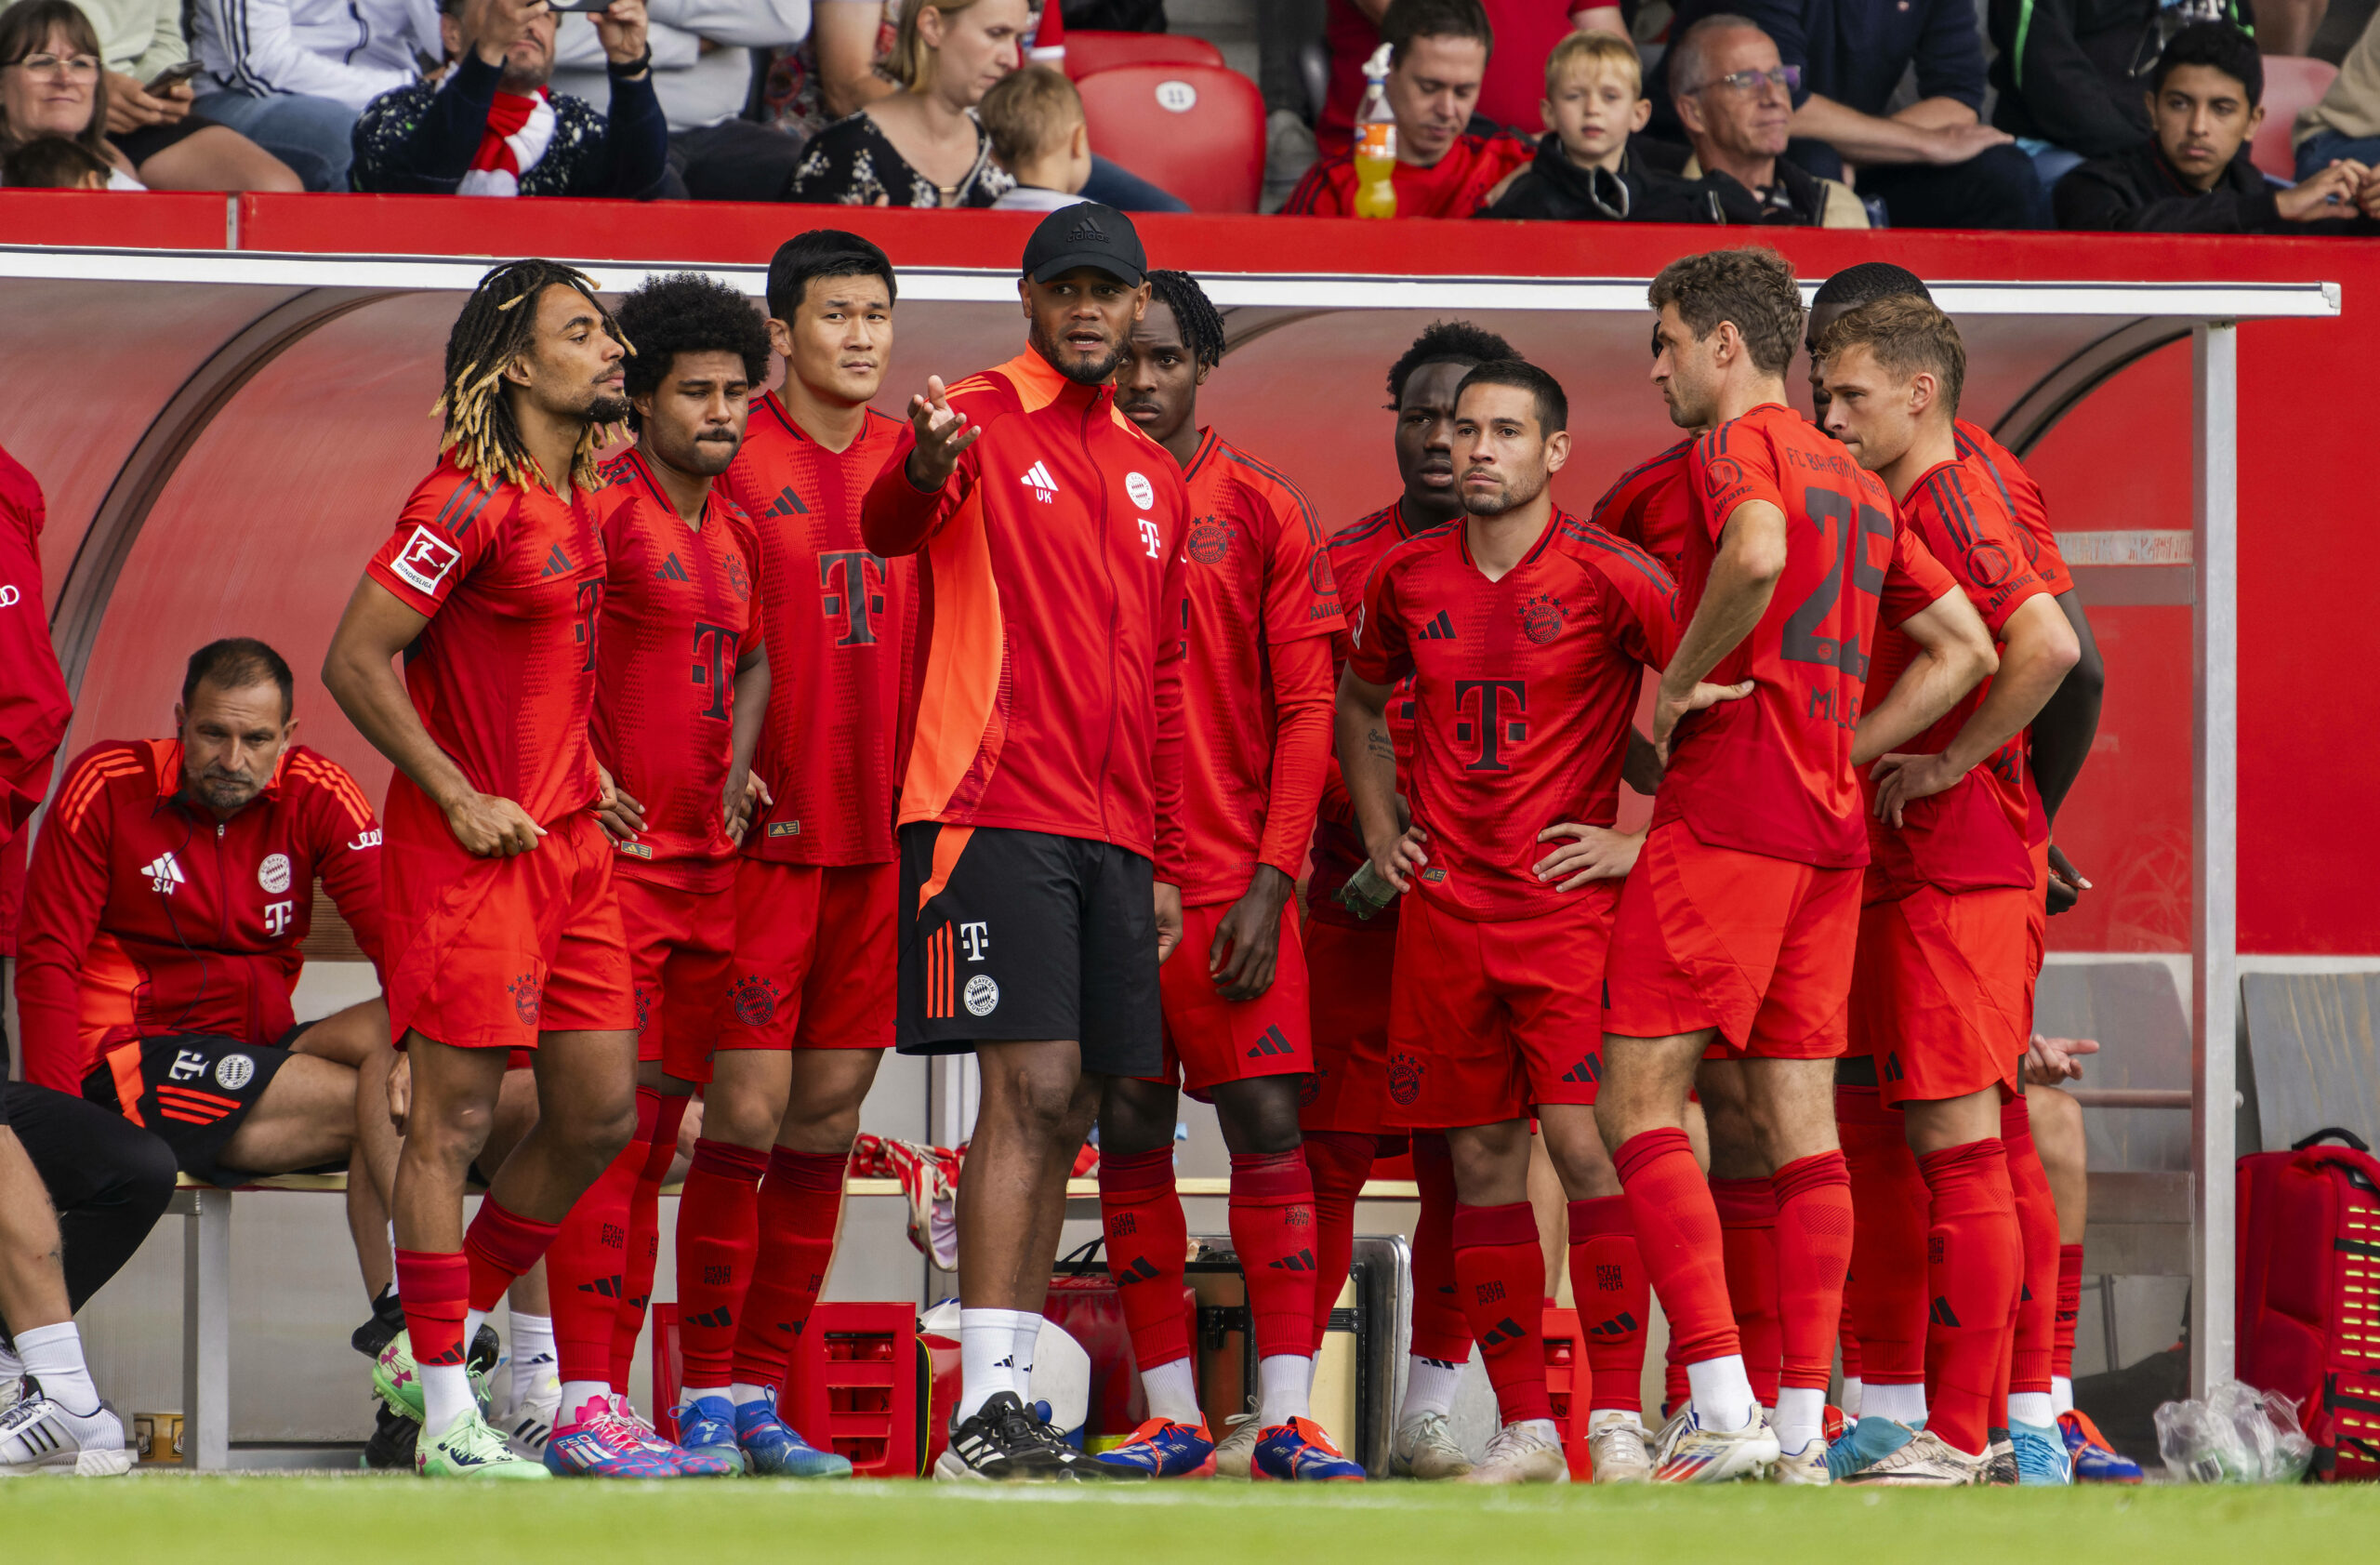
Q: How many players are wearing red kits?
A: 10